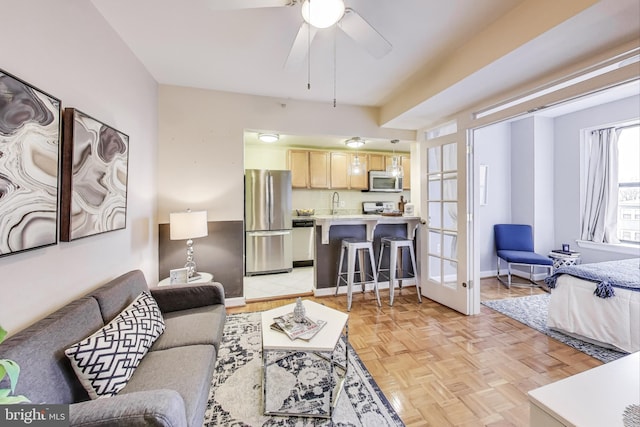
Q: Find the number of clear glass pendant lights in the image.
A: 2